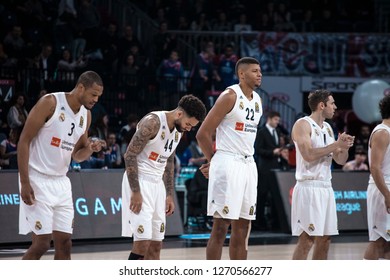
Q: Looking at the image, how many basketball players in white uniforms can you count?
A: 5